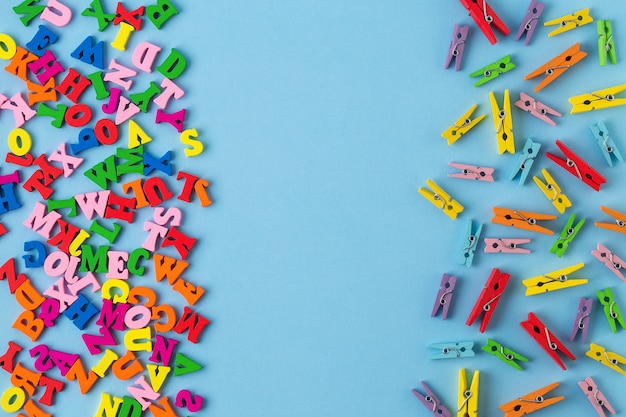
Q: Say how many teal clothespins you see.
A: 4